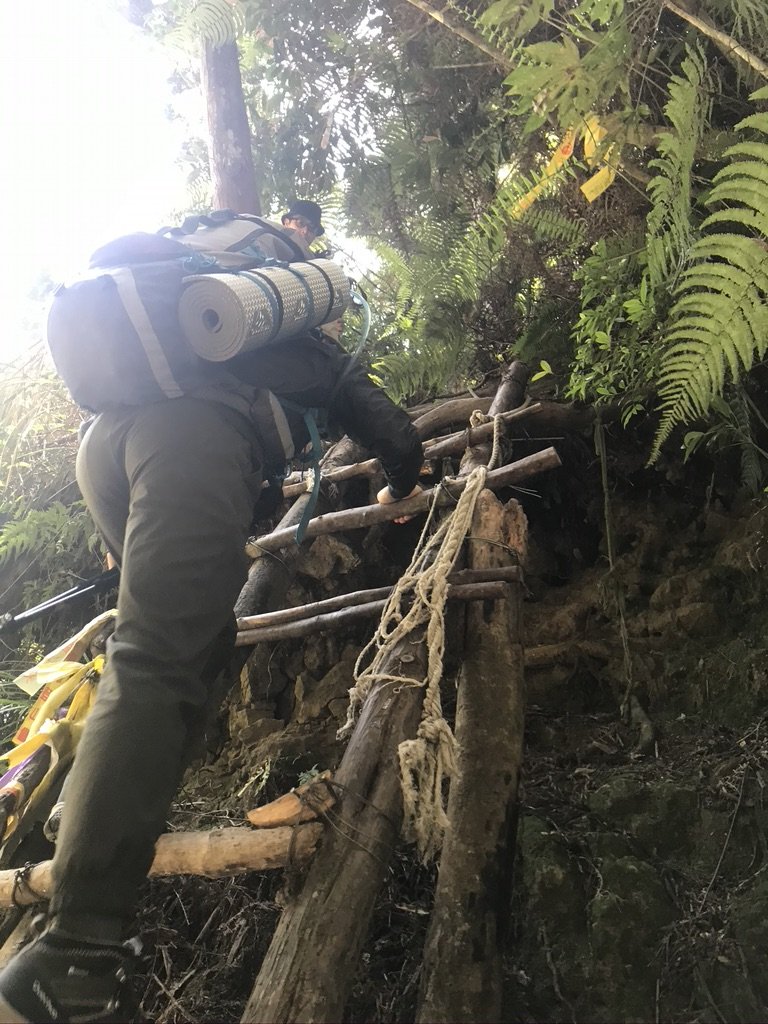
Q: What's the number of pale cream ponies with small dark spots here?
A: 0